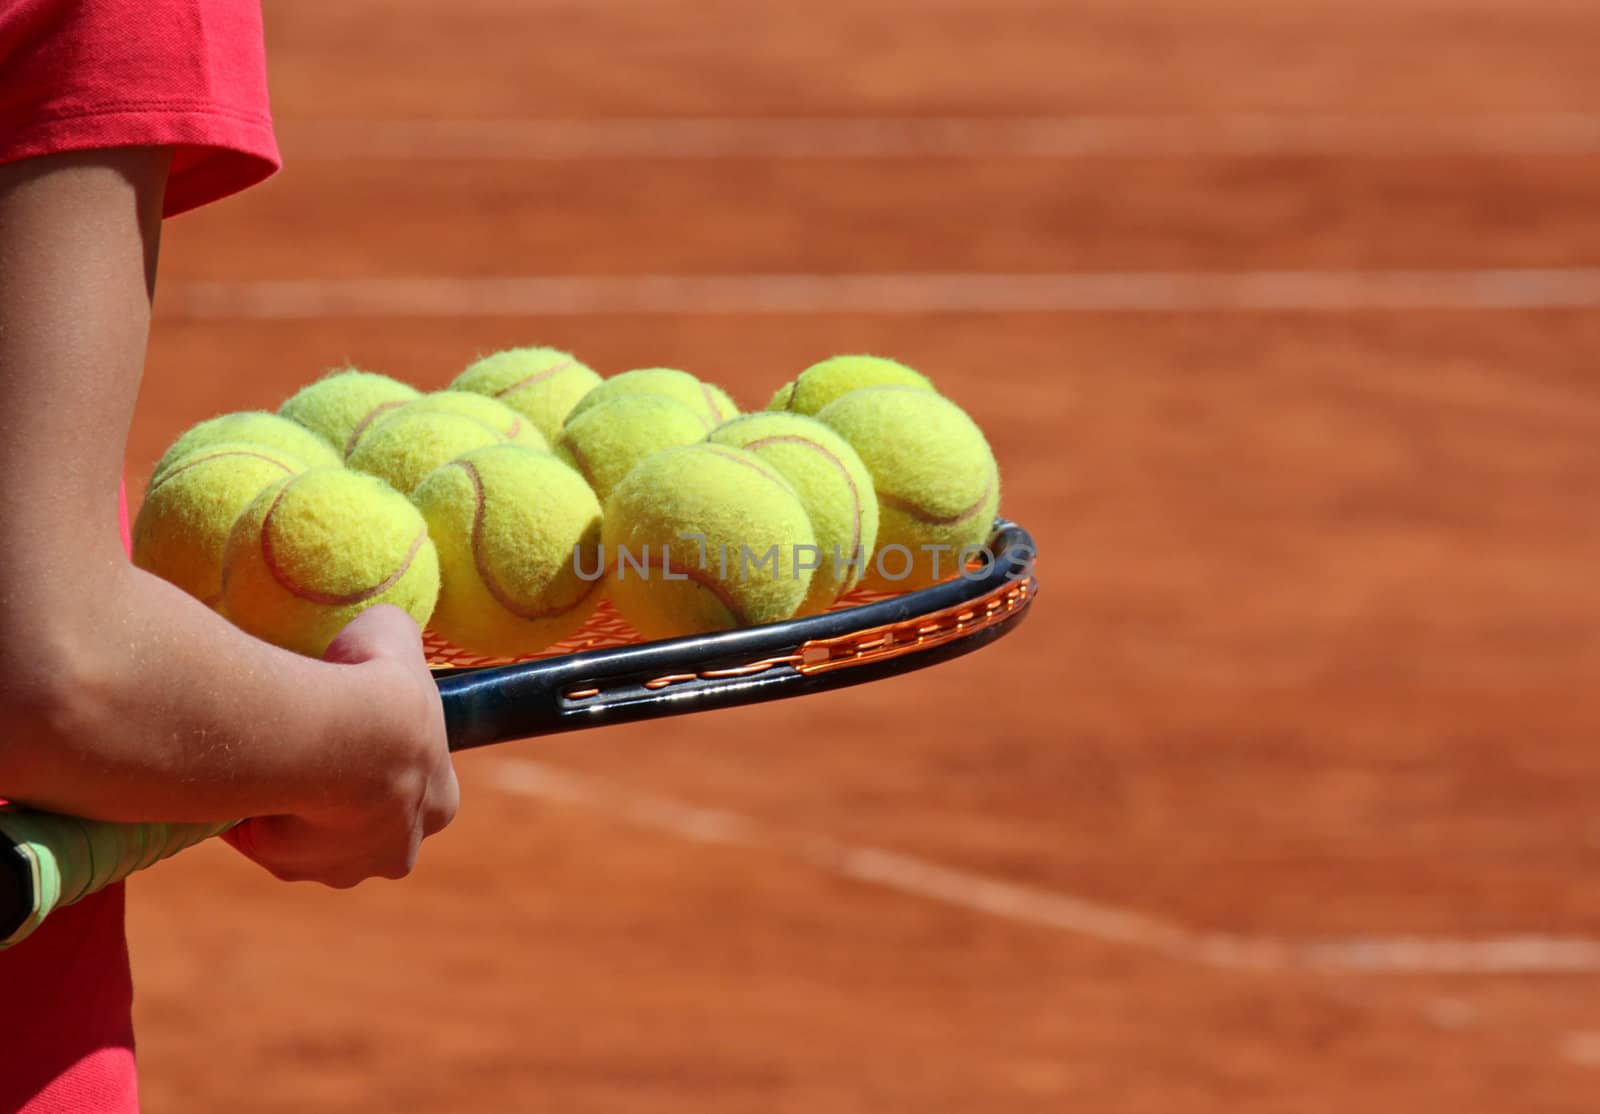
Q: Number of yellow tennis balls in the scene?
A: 14